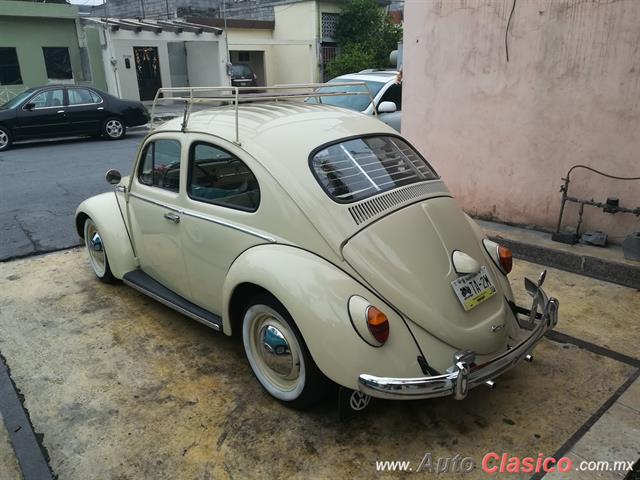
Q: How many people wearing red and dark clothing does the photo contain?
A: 0